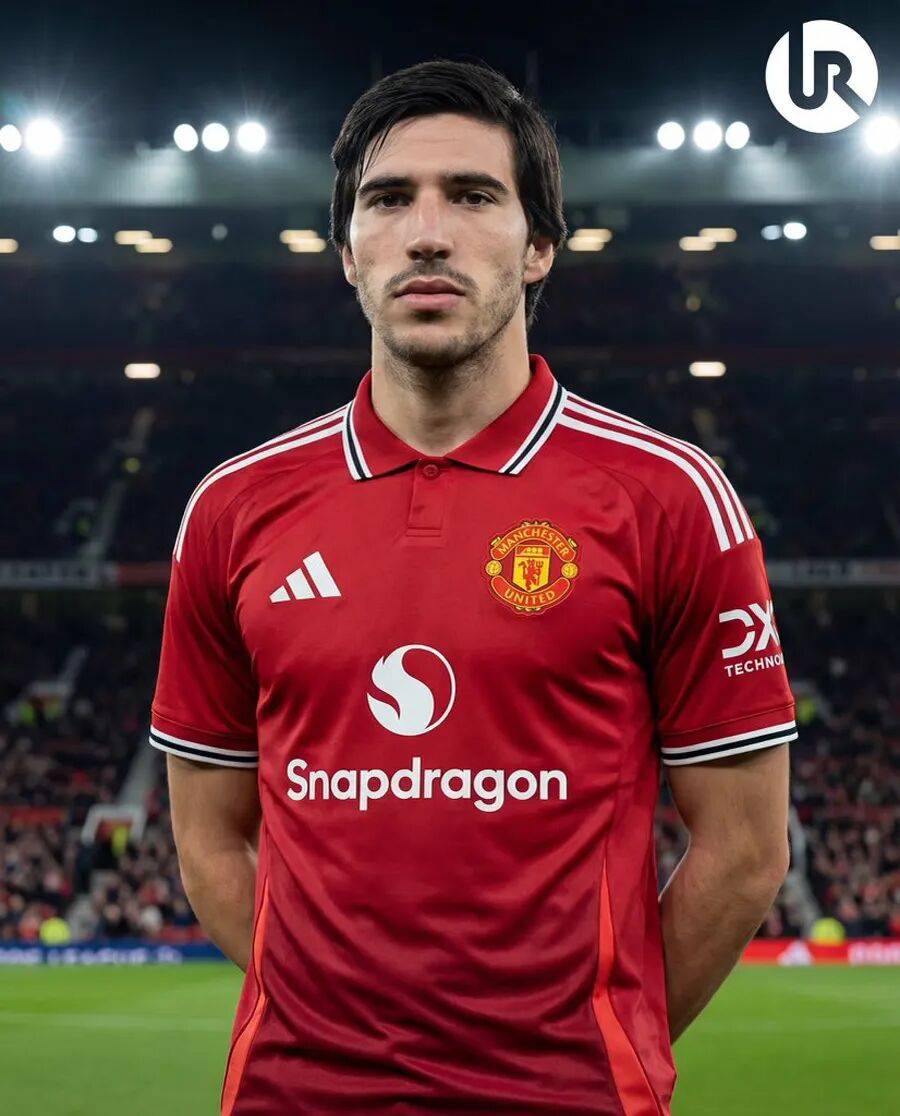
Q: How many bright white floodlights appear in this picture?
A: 9